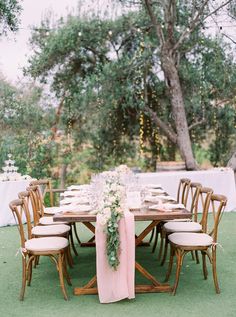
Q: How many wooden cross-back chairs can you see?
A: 8